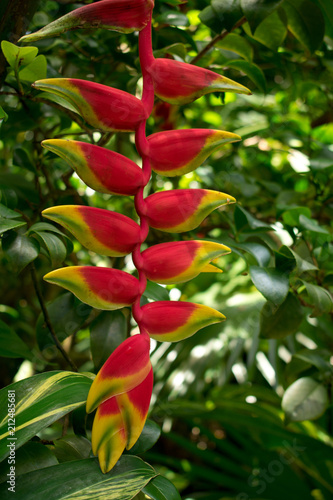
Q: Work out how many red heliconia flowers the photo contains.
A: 14